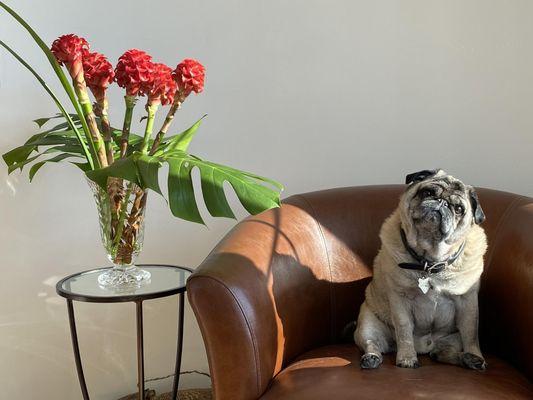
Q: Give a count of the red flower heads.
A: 5